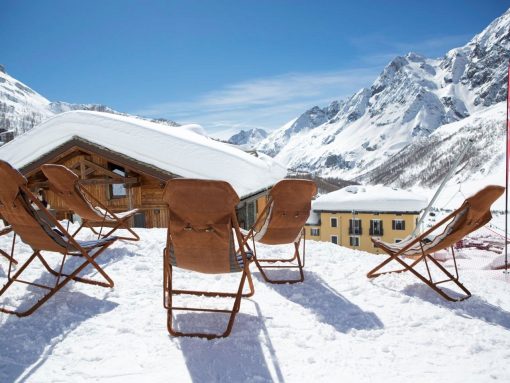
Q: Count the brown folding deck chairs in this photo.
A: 5